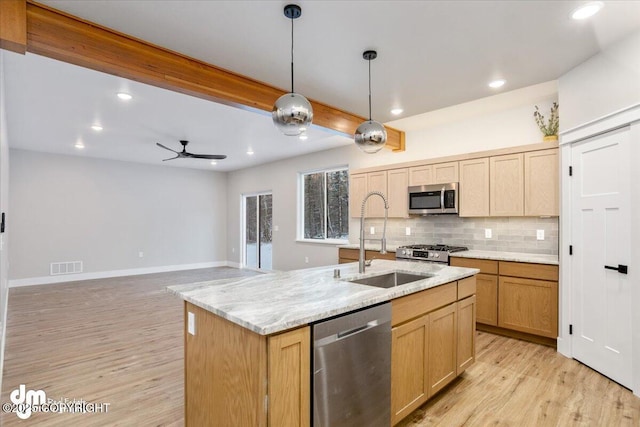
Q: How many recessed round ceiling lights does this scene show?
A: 9